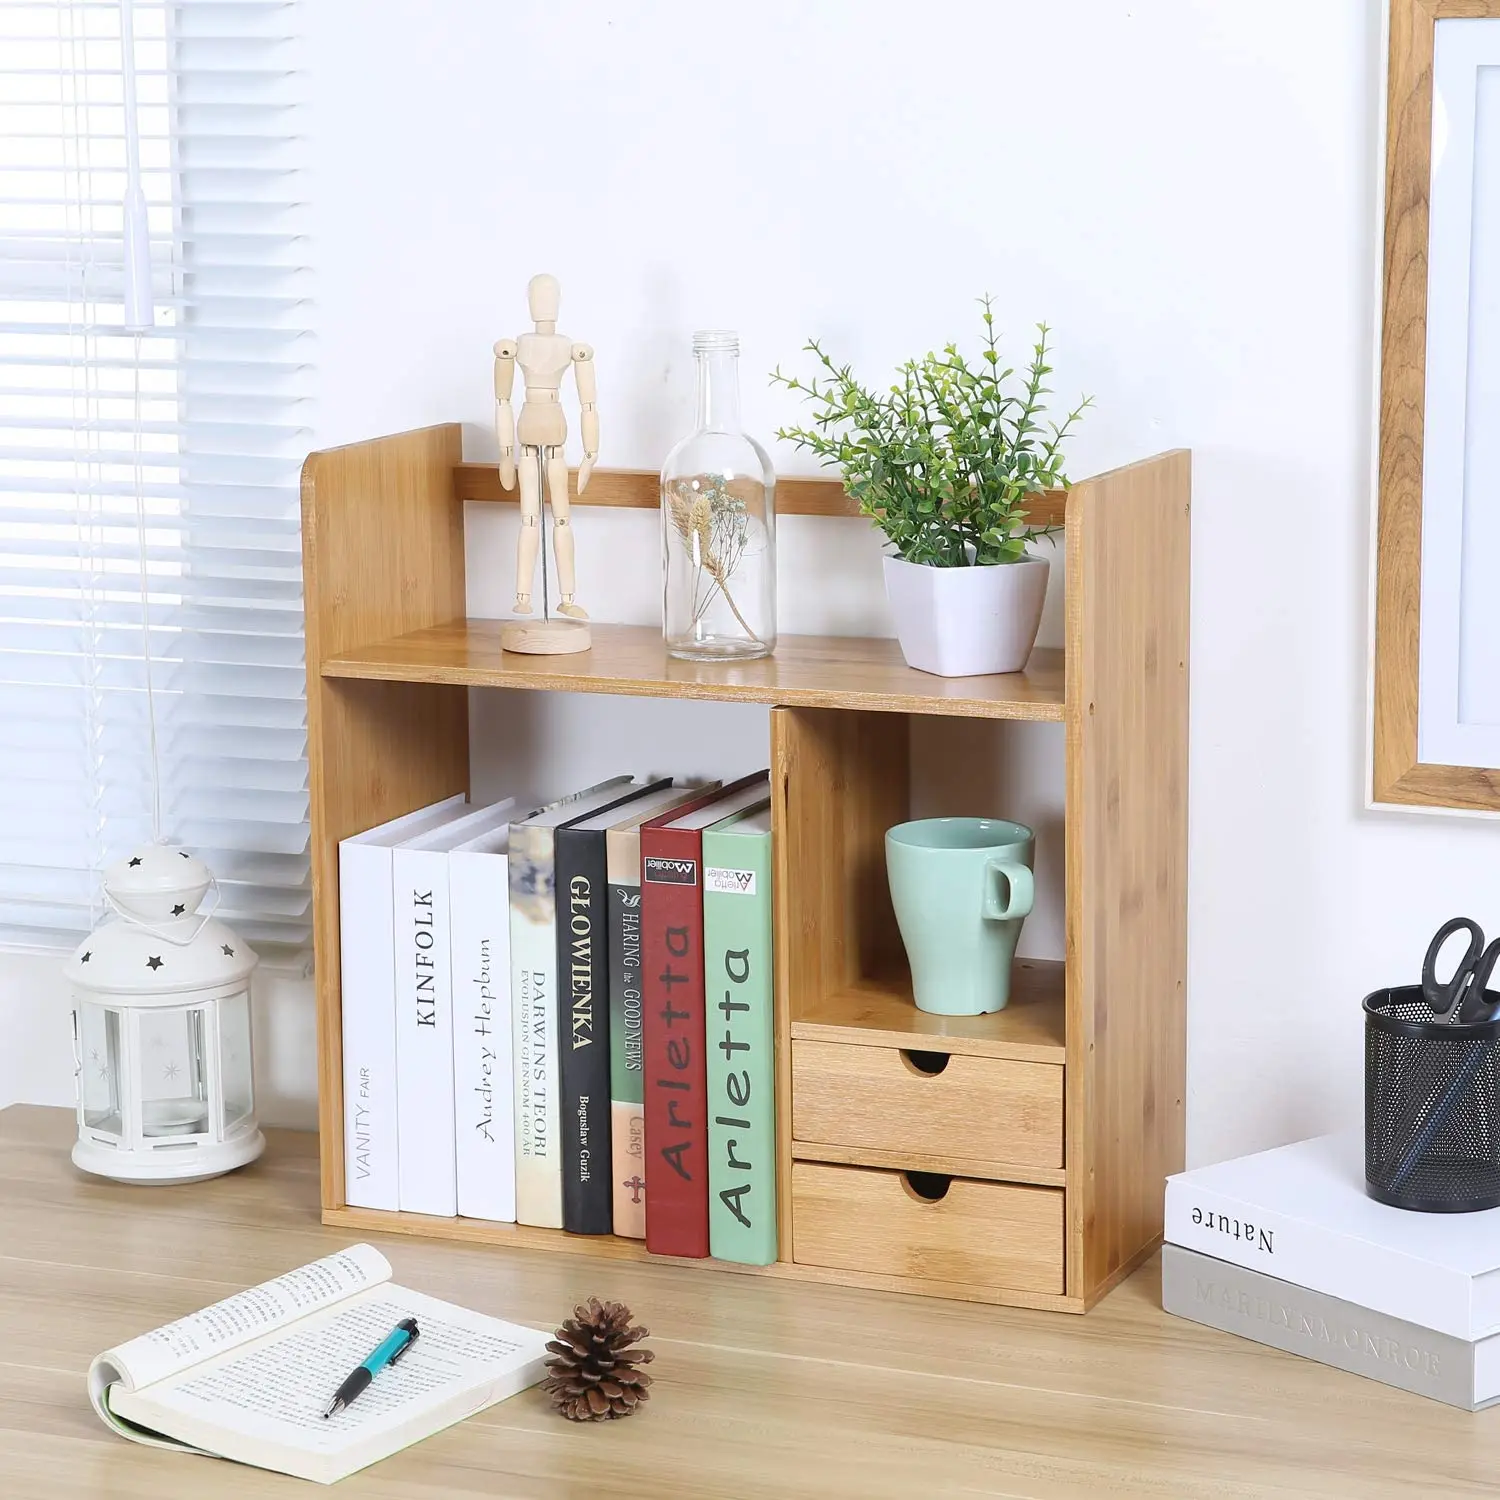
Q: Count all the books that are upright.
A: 8